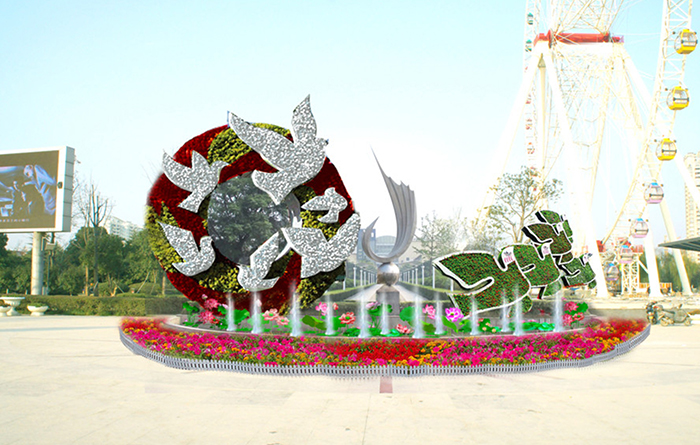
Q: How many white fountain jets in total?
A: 12